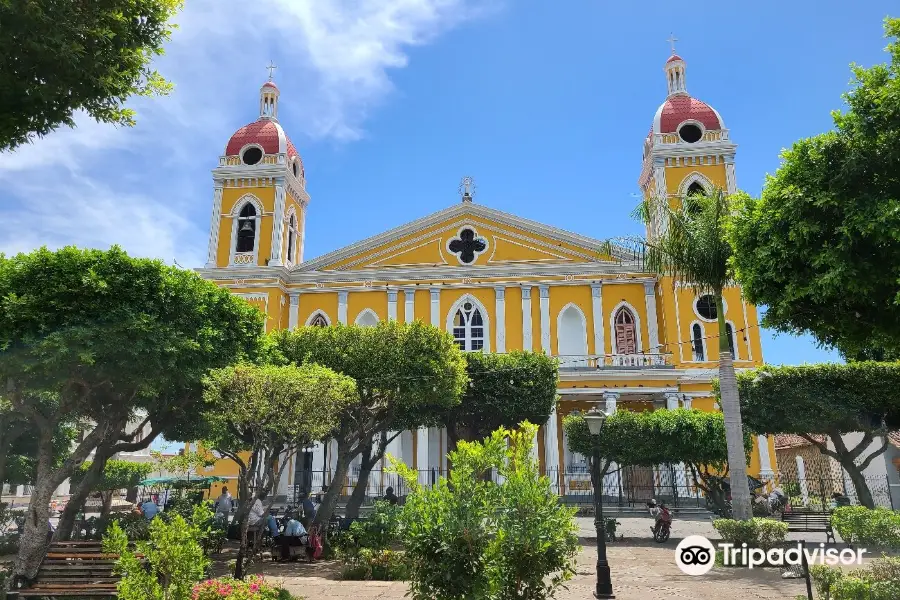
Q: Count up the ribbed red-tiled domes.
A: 2